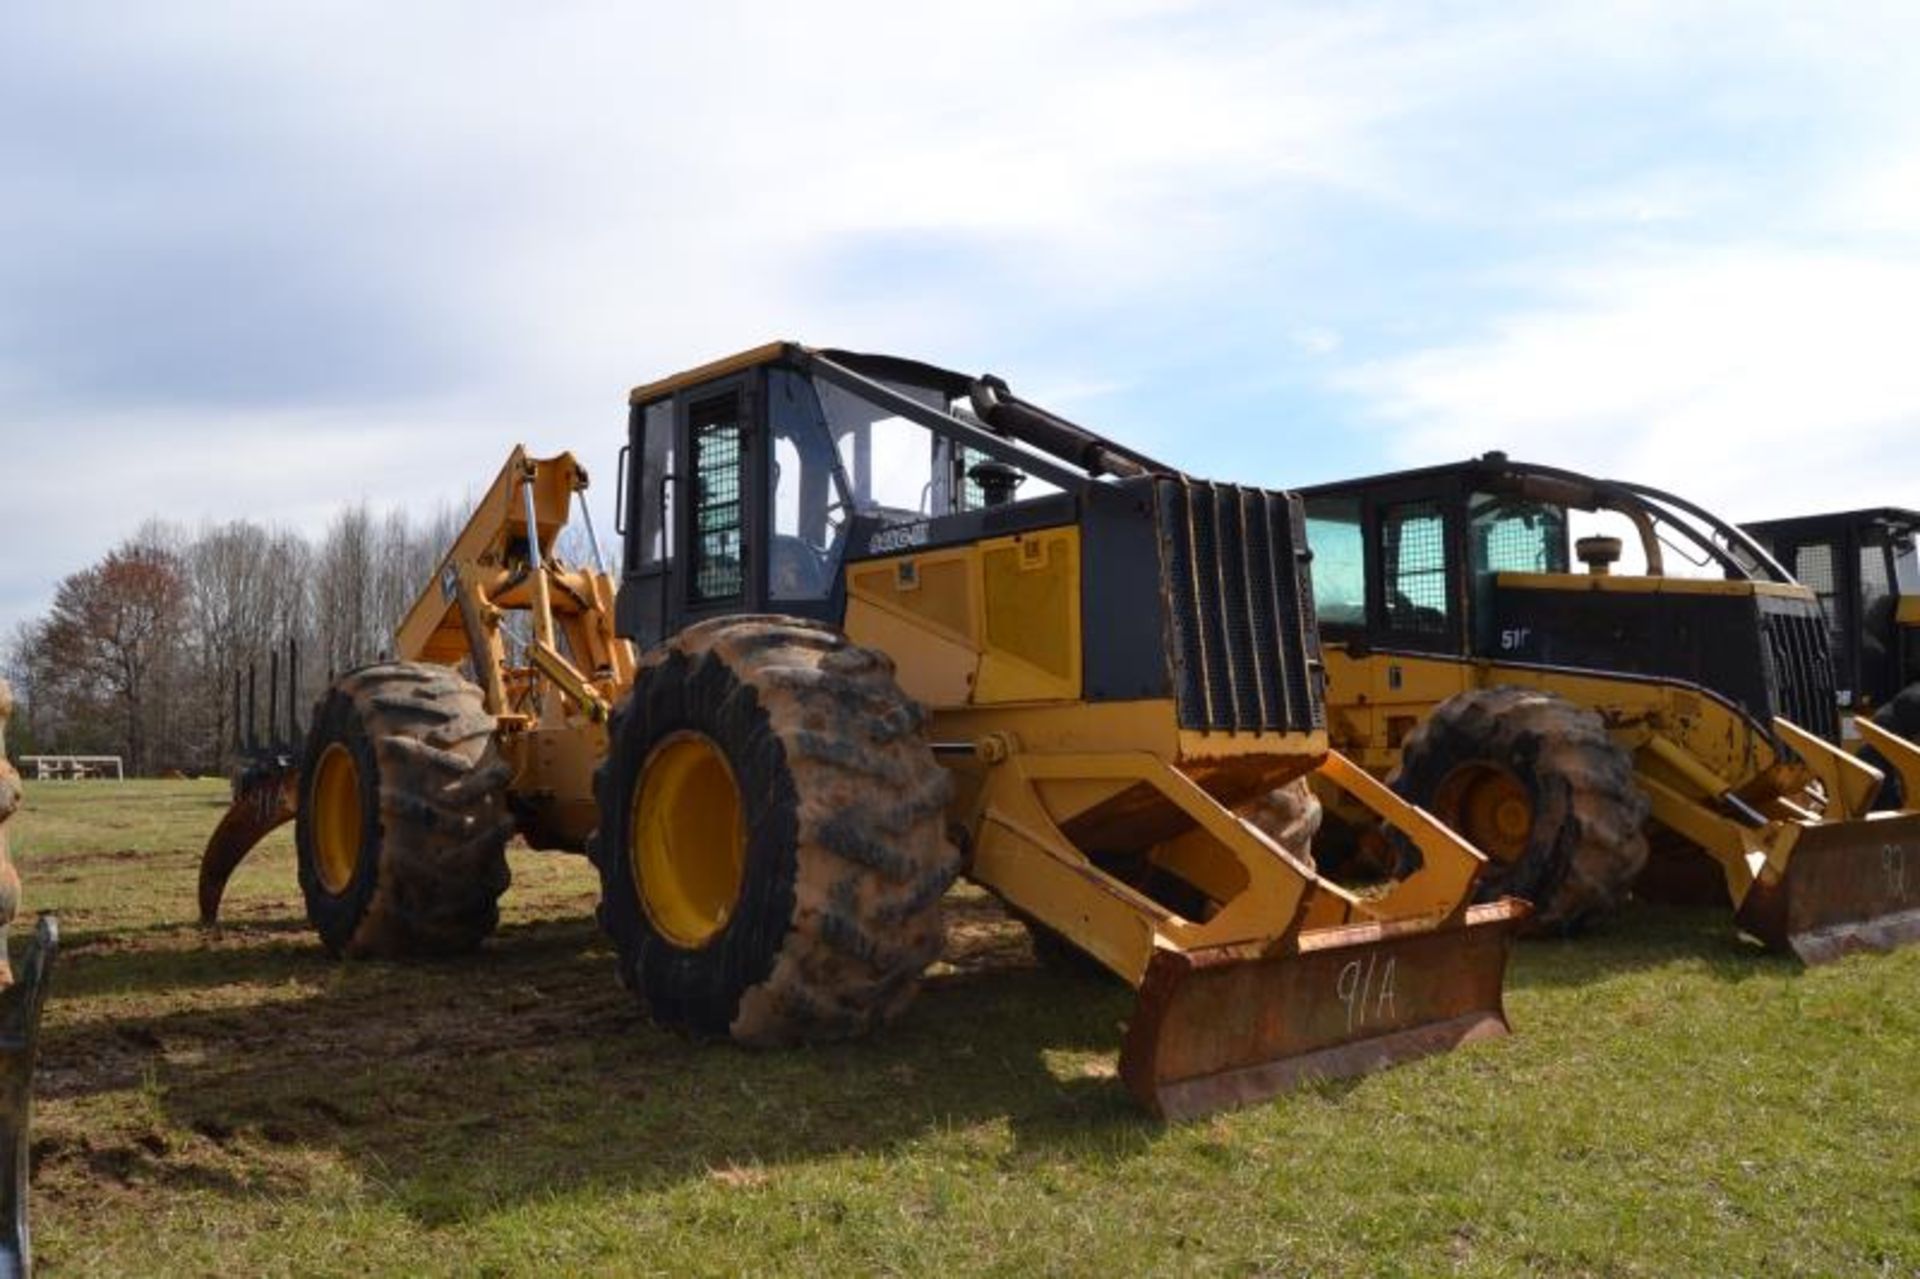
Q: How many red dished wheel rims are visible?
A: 0